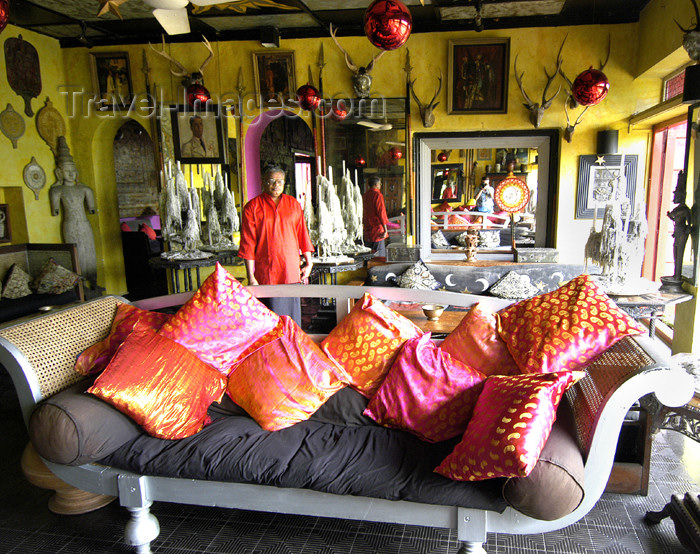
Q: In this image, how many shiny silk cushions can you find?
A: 9